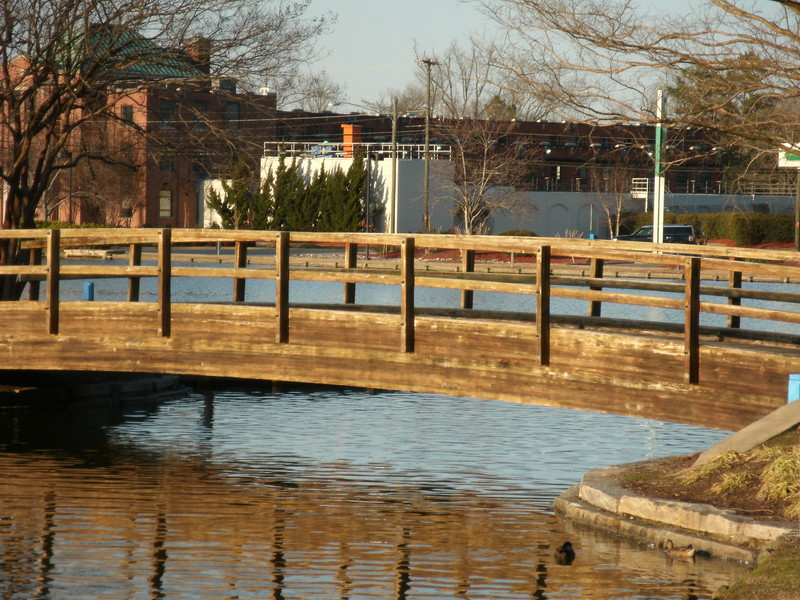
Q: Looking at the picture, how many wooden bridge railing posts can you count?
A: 13